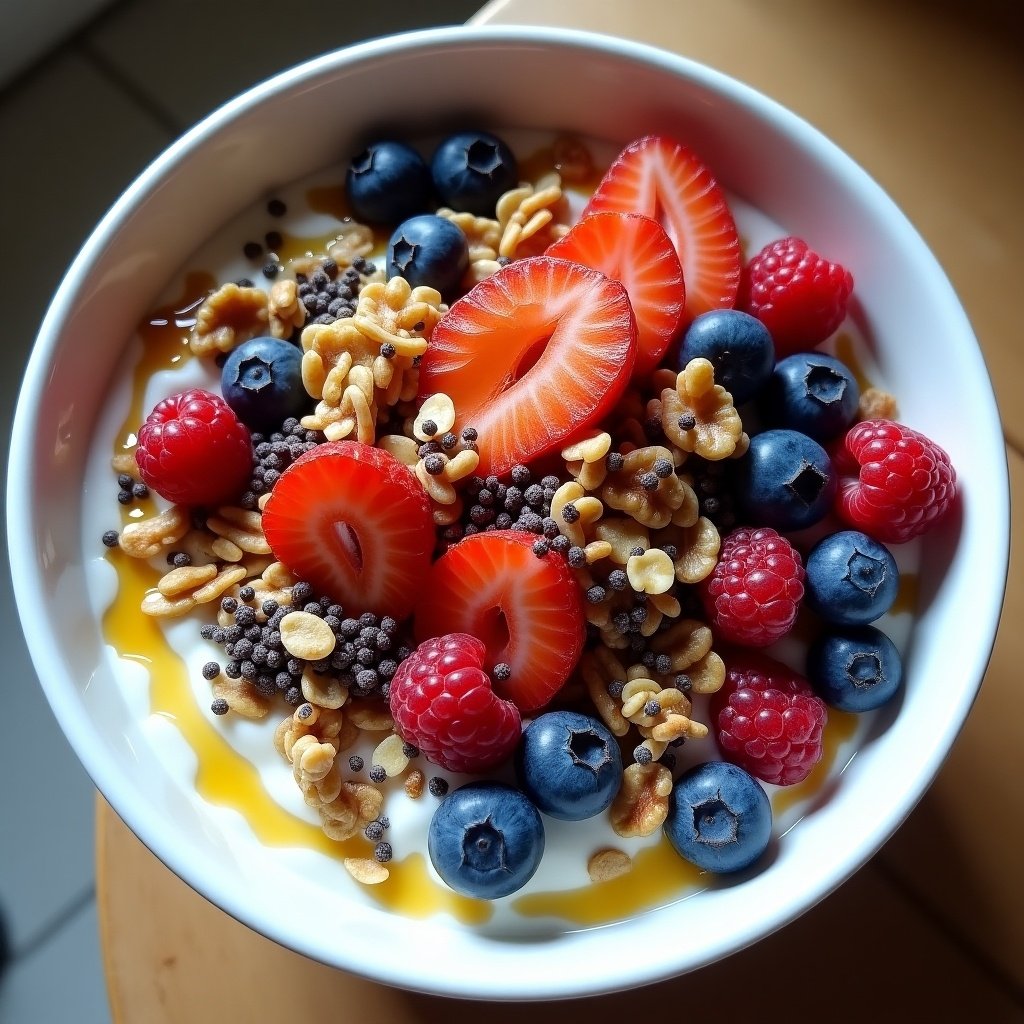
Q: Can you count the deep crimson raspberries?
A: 6